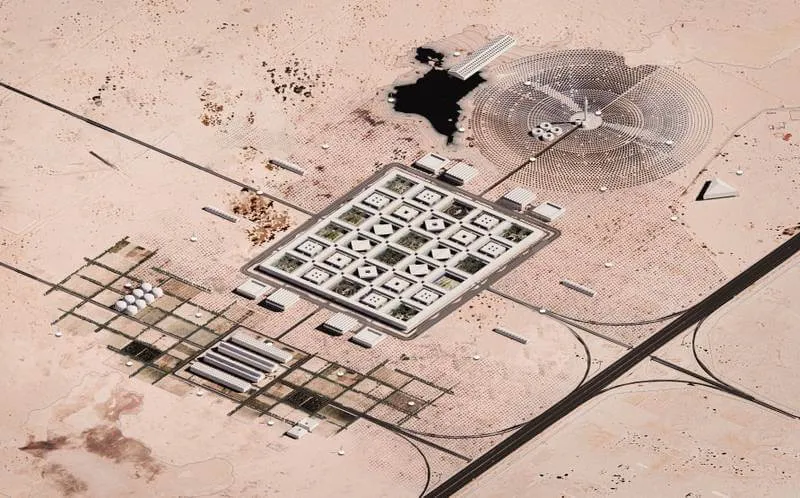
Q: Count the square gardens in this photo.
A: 12